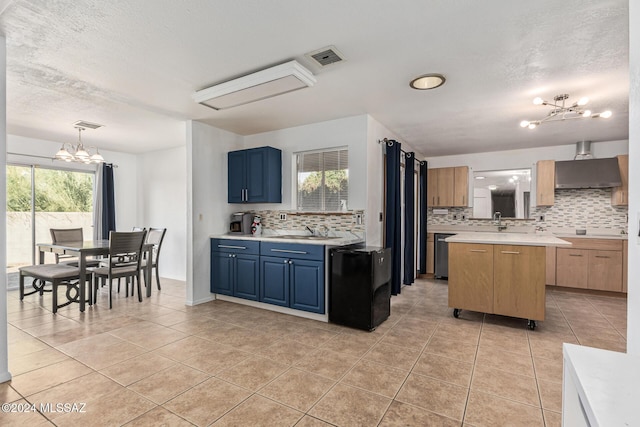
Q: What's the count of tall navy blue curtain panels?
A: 4